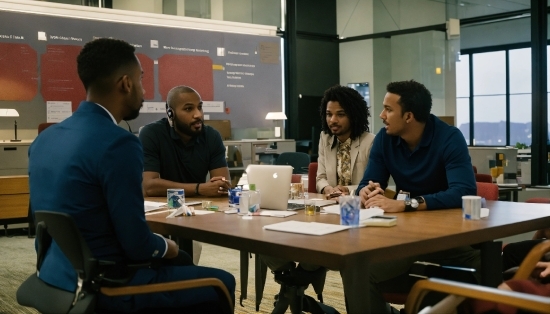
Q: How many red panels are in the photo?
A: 4